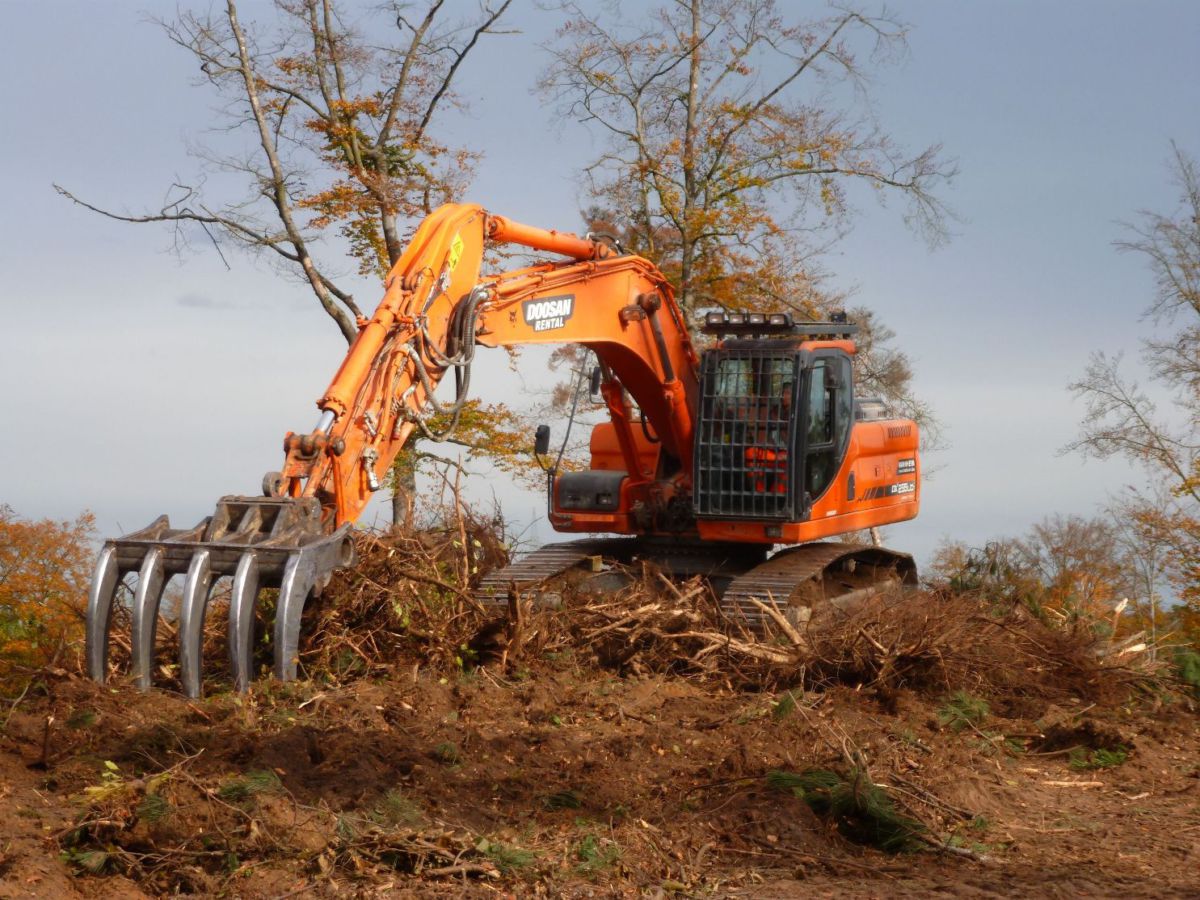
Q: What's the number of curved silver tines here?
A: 5